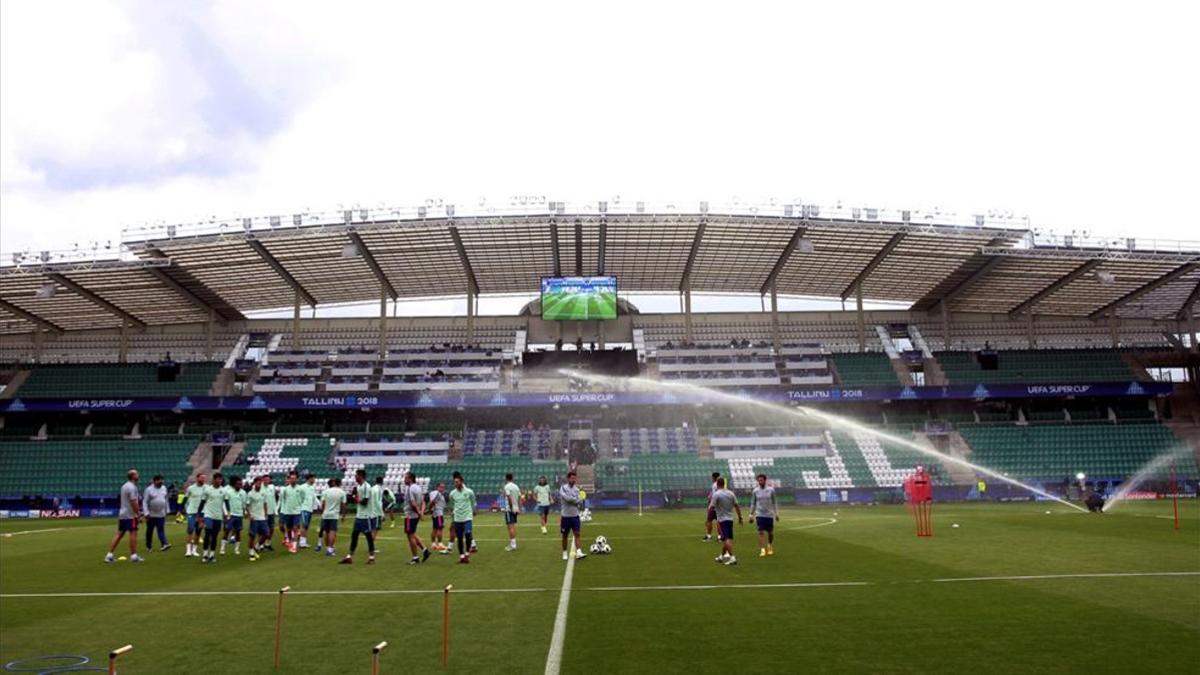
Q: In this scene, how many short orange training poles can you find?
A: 4